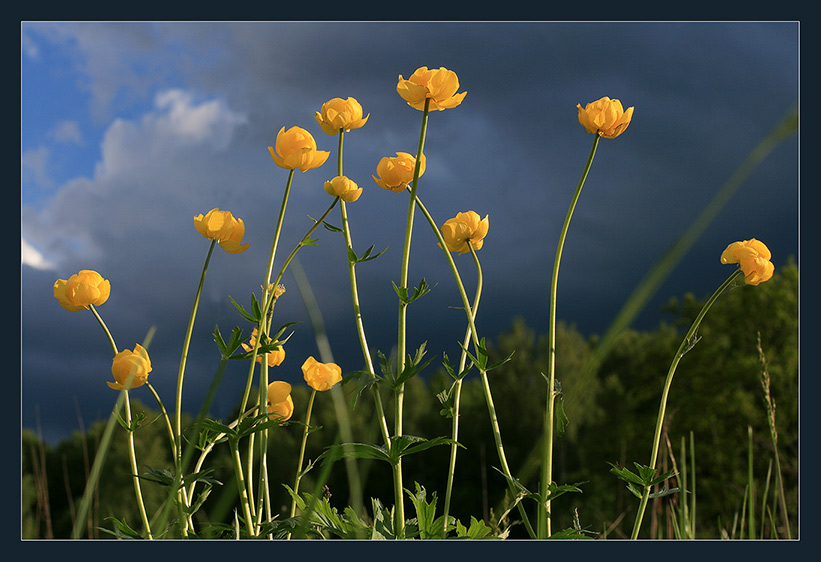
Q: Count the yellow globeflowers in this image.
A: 14